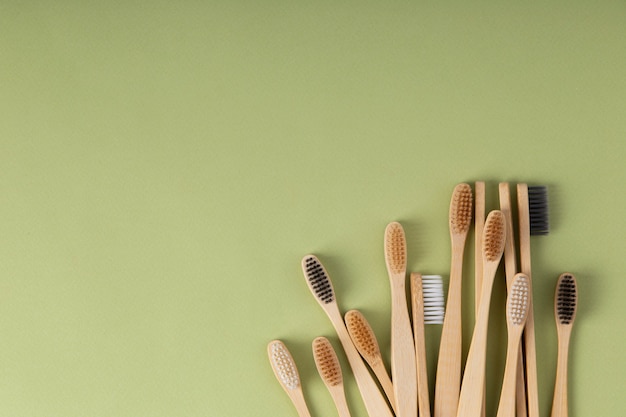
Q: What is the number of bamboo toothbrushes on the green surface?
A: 13